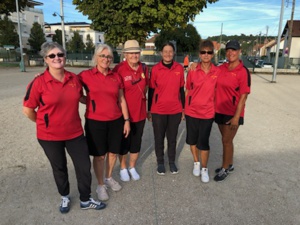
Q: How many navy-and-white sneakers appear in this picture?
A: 2